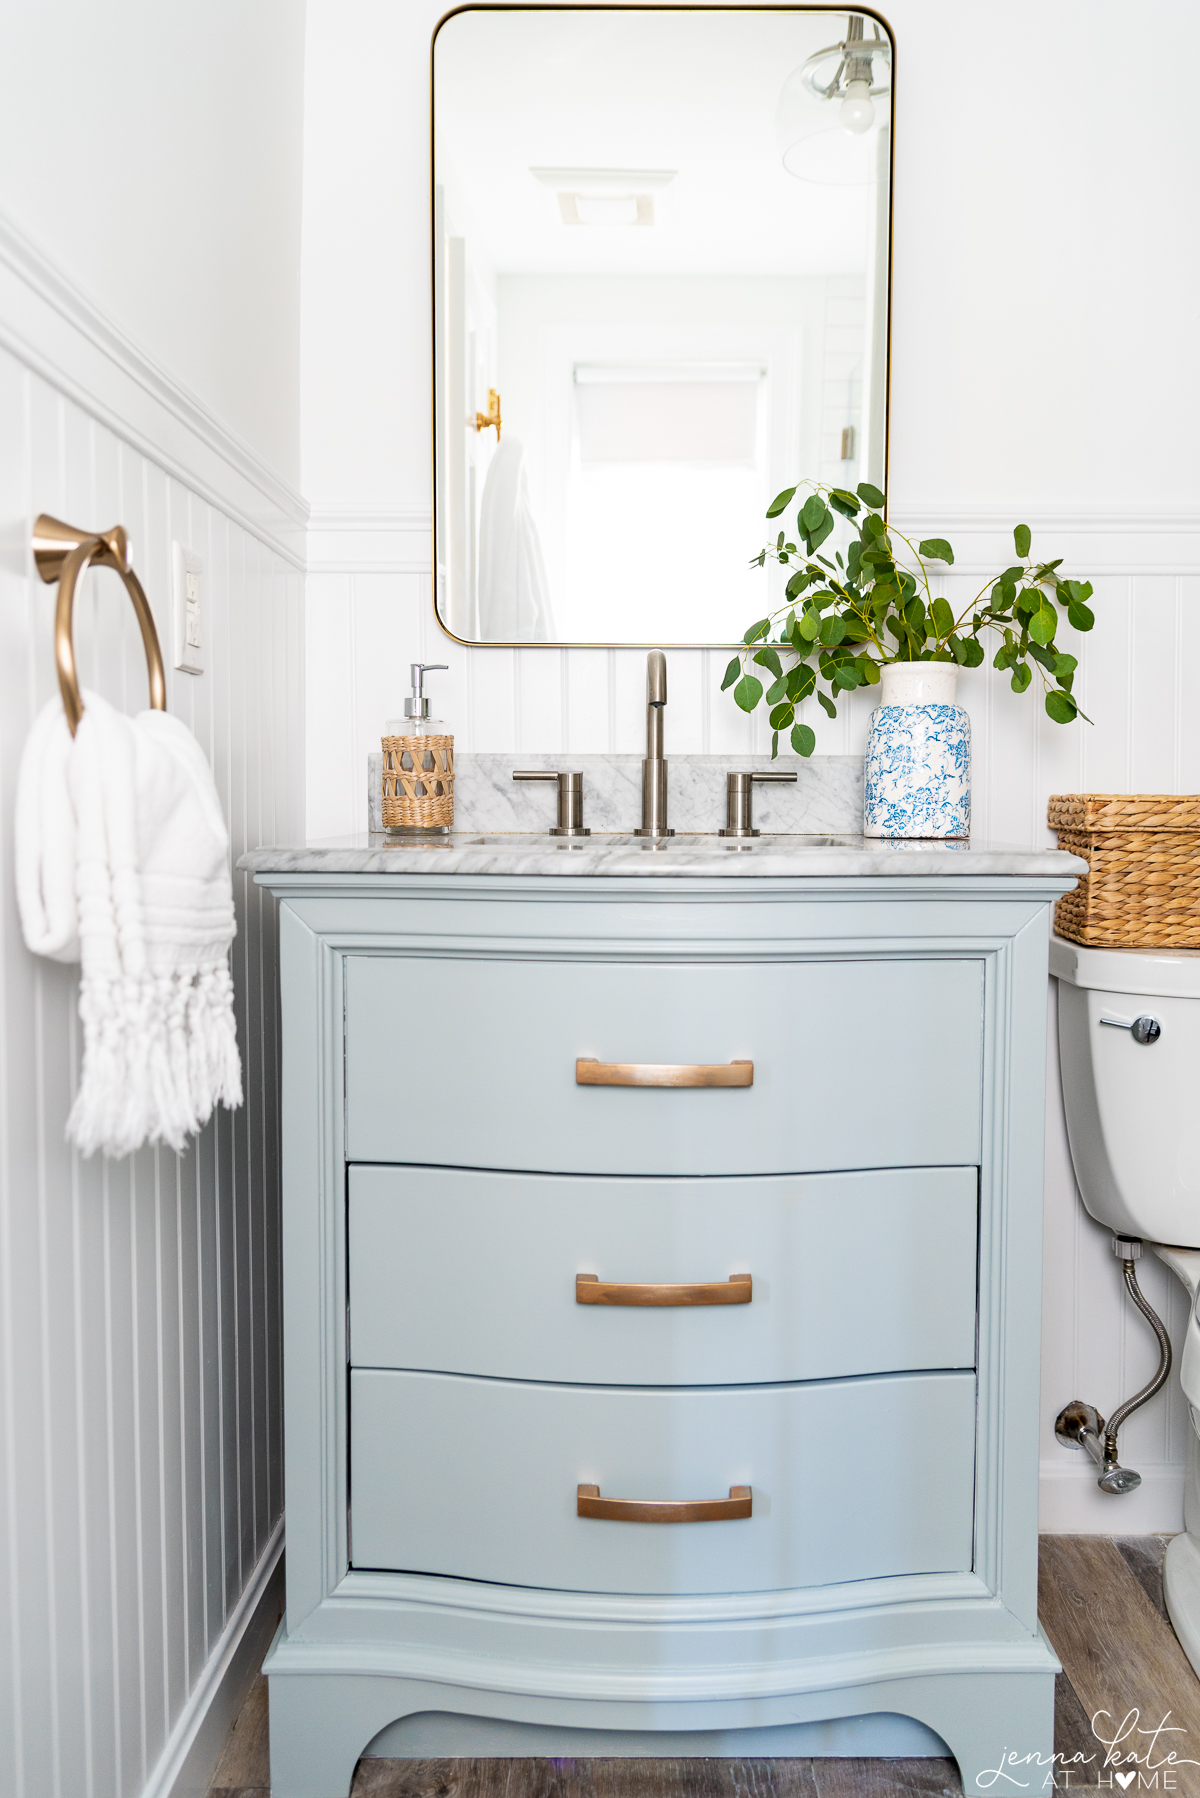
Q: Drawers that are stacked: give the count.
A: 3